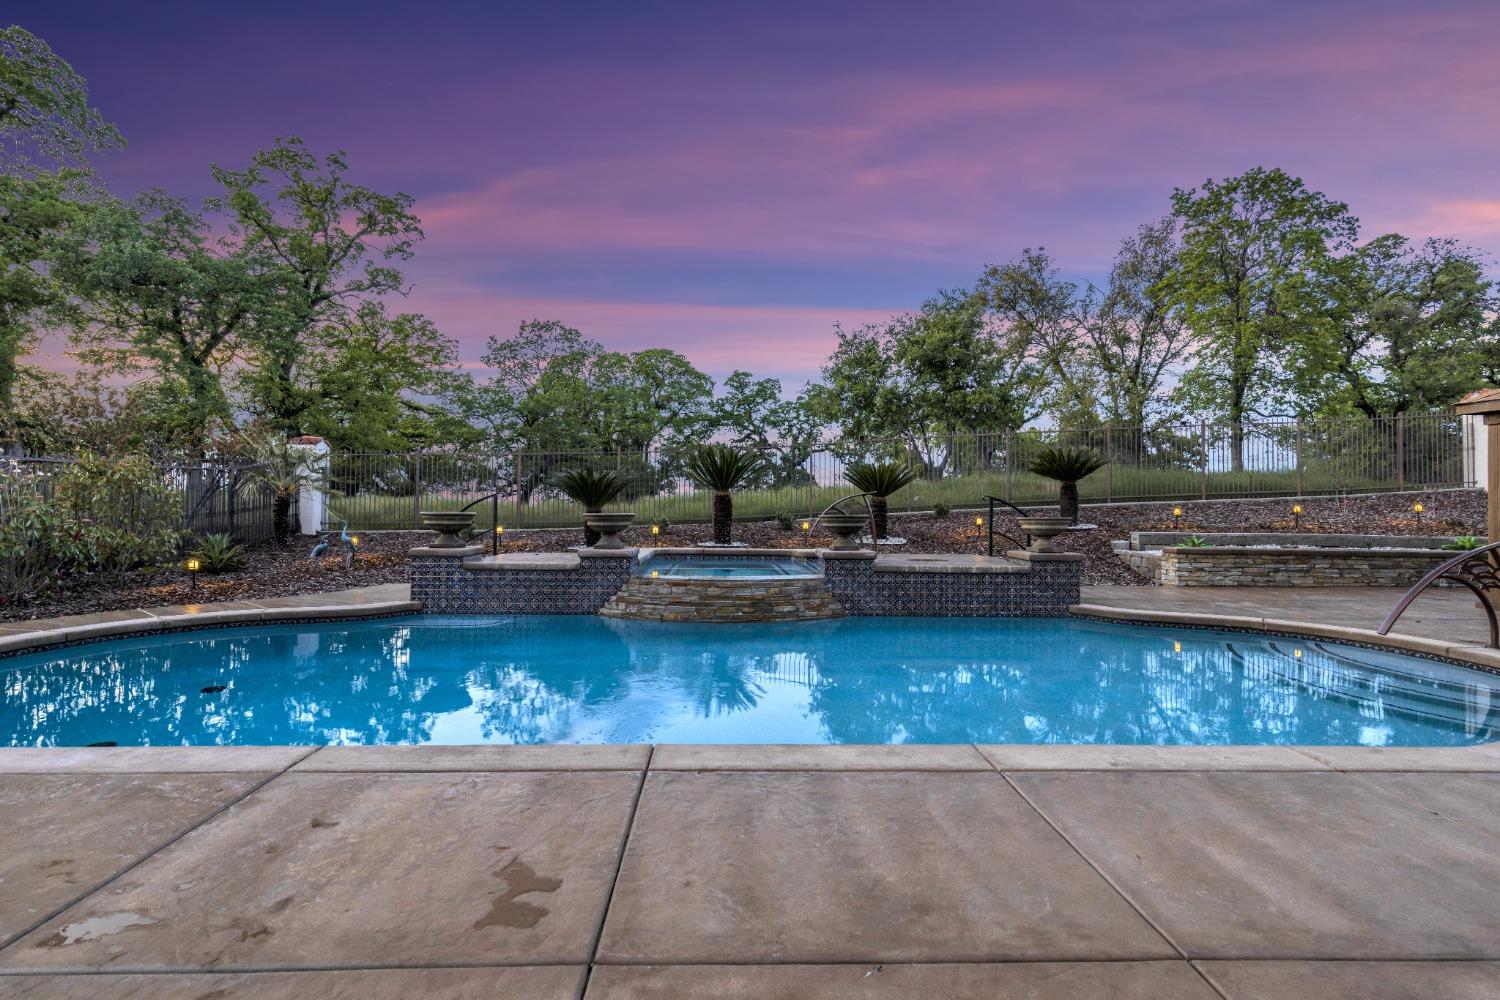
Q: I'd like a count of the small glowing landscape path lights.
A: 9